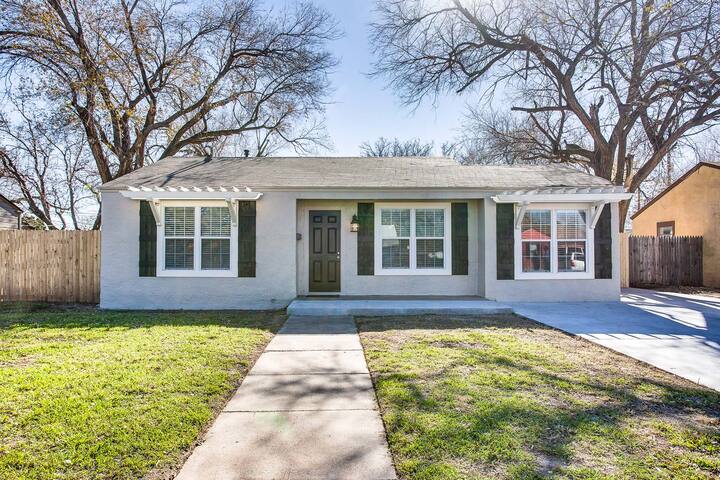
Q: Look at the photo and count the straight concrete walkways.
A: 1